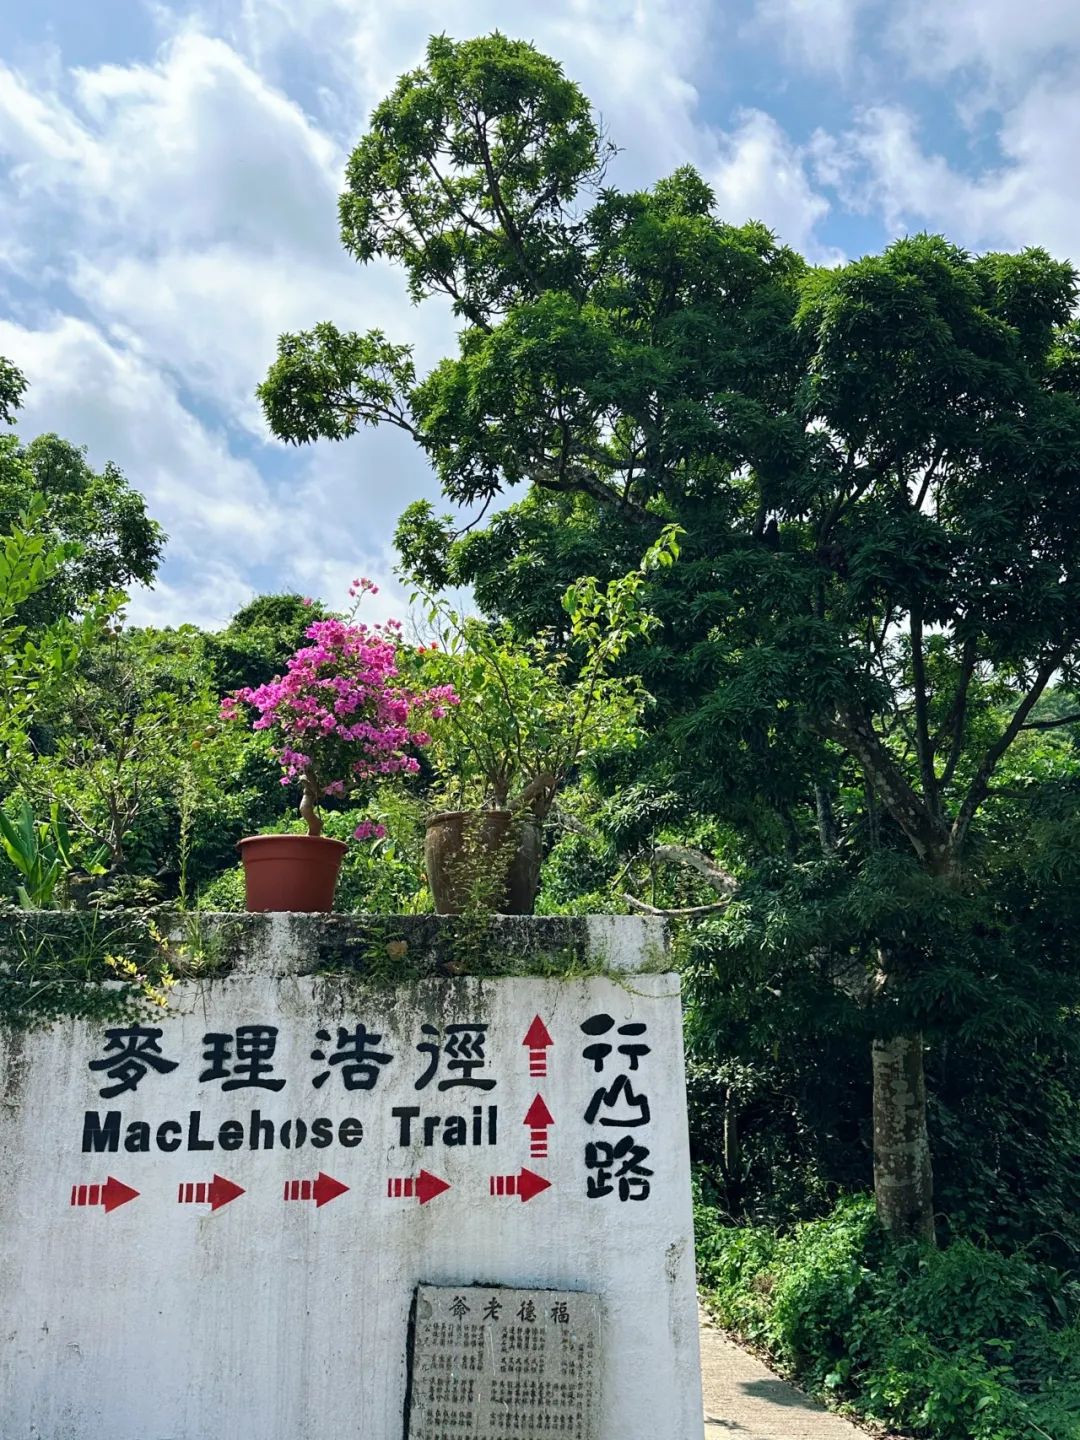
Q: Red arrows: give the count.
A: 7